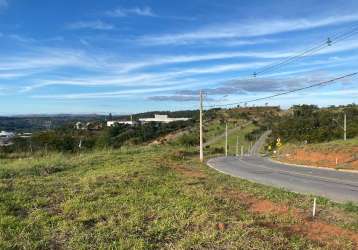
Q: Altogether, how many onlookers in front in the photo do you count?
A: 0